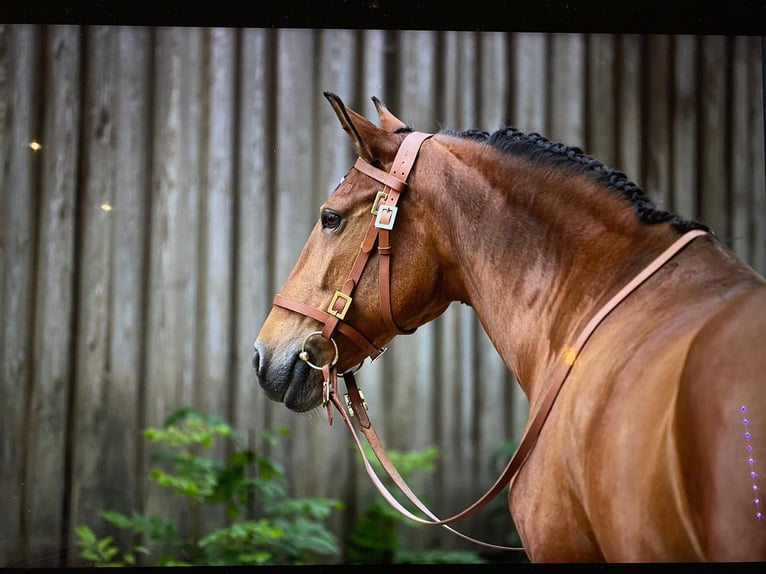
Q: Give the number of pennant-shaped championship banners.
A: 0